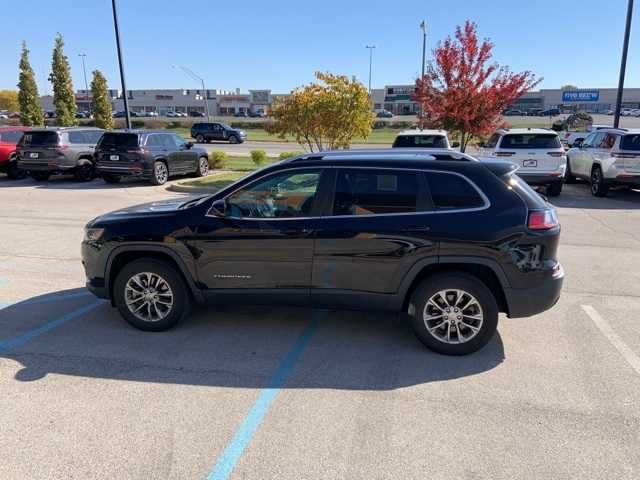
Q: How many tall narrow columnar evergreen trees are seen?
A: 3